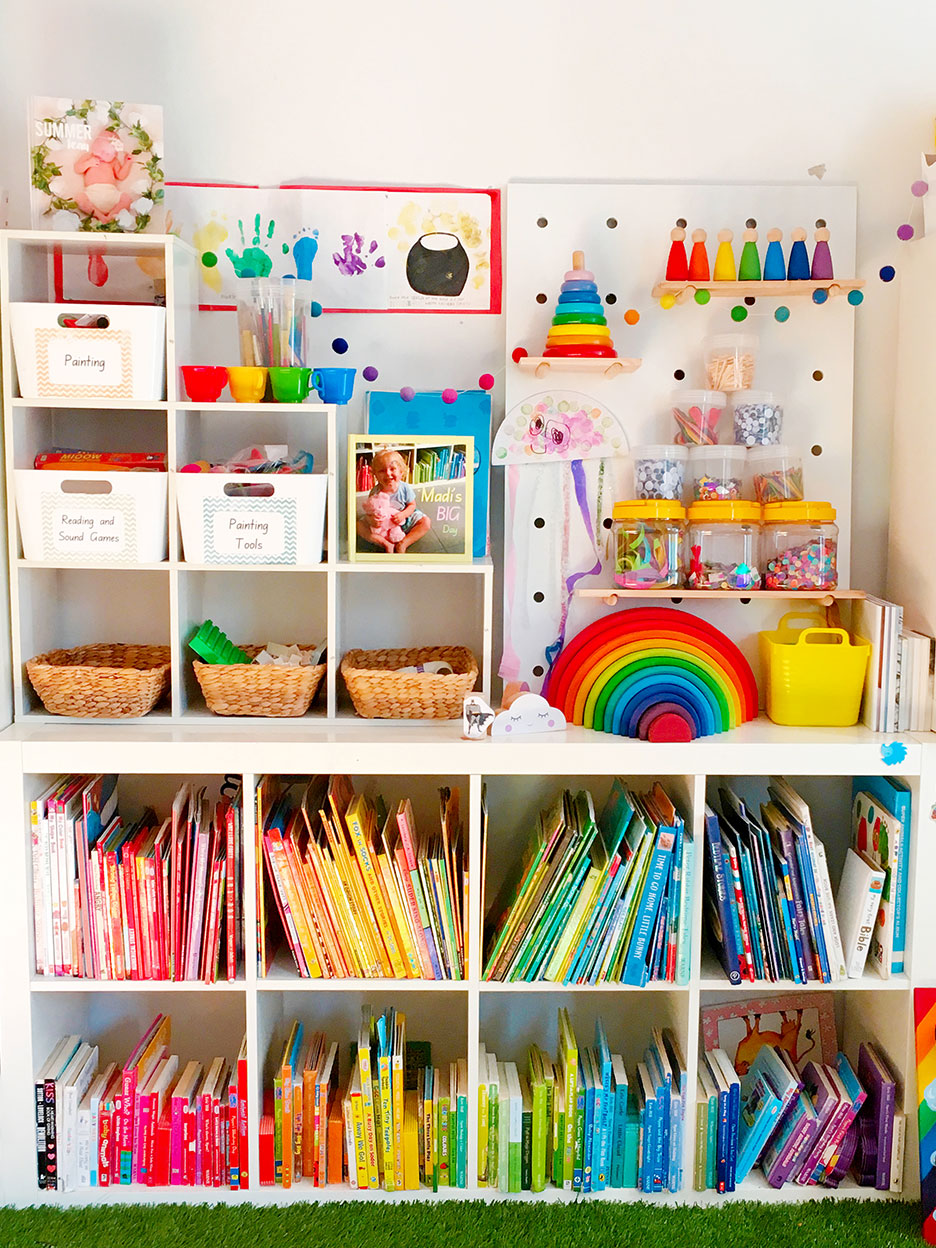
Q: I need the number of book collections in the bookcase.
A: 8